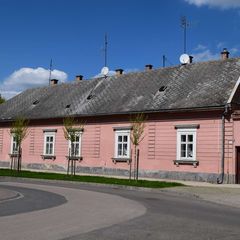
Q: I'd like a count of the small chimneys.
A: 6